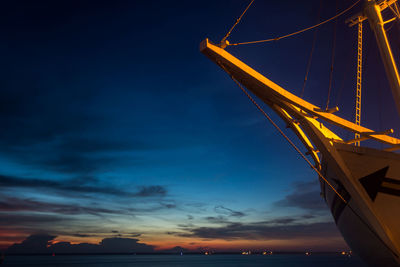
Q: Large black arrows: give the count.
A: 2